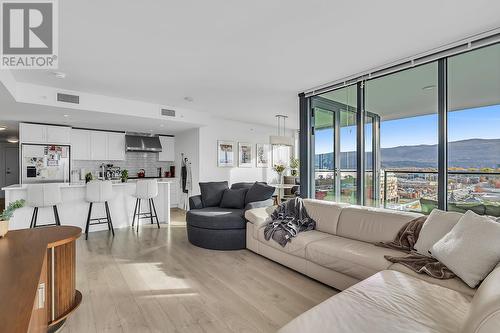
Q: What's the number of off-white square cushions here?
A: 2